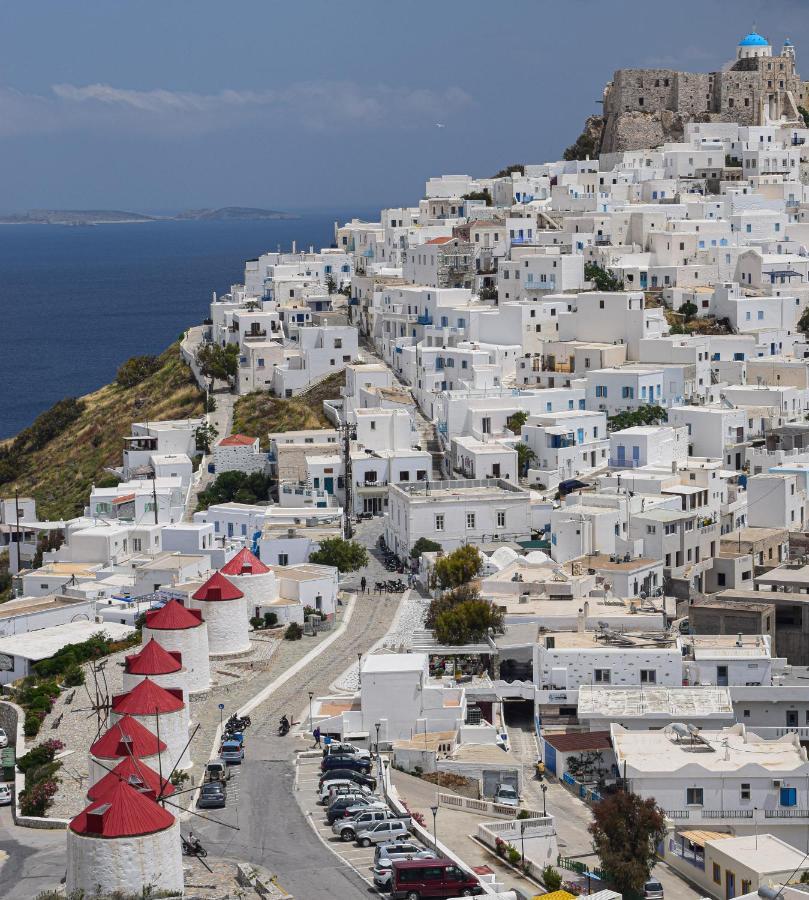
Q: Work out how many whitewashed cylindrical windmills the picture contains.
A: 8